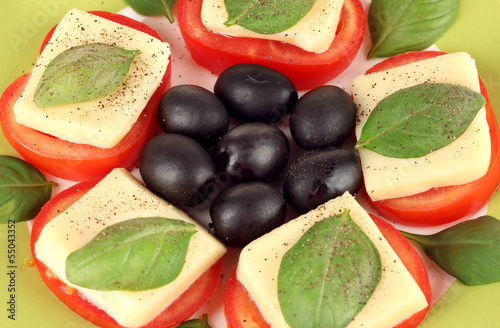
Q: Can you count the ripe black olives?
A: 7